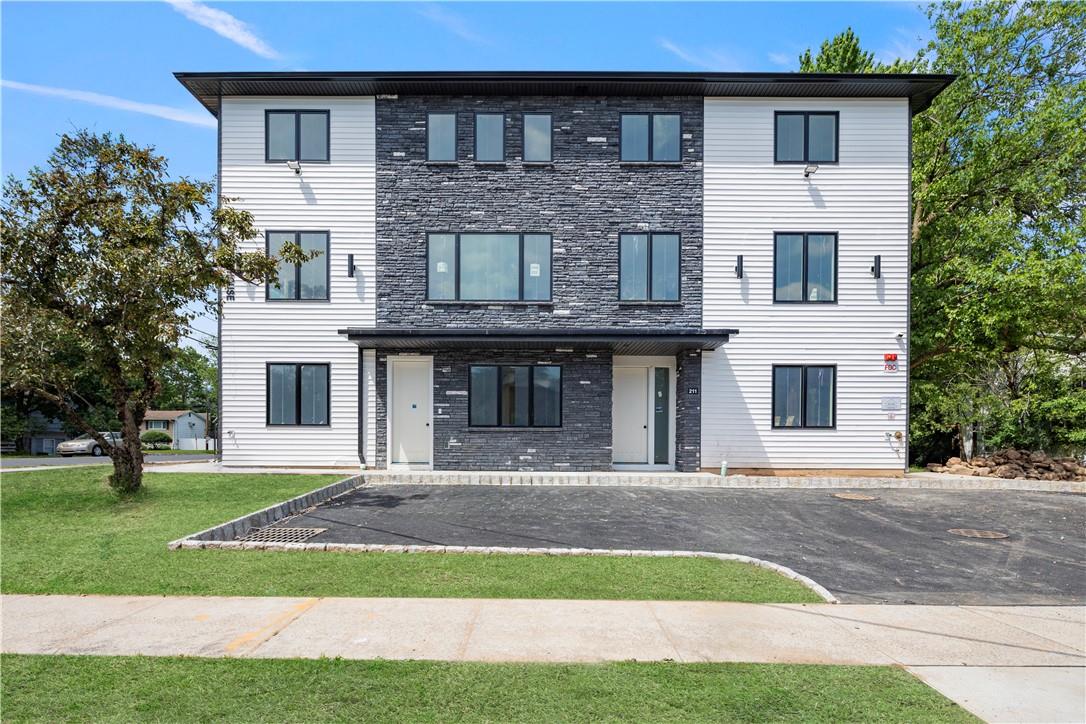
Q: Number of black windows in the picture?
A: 13